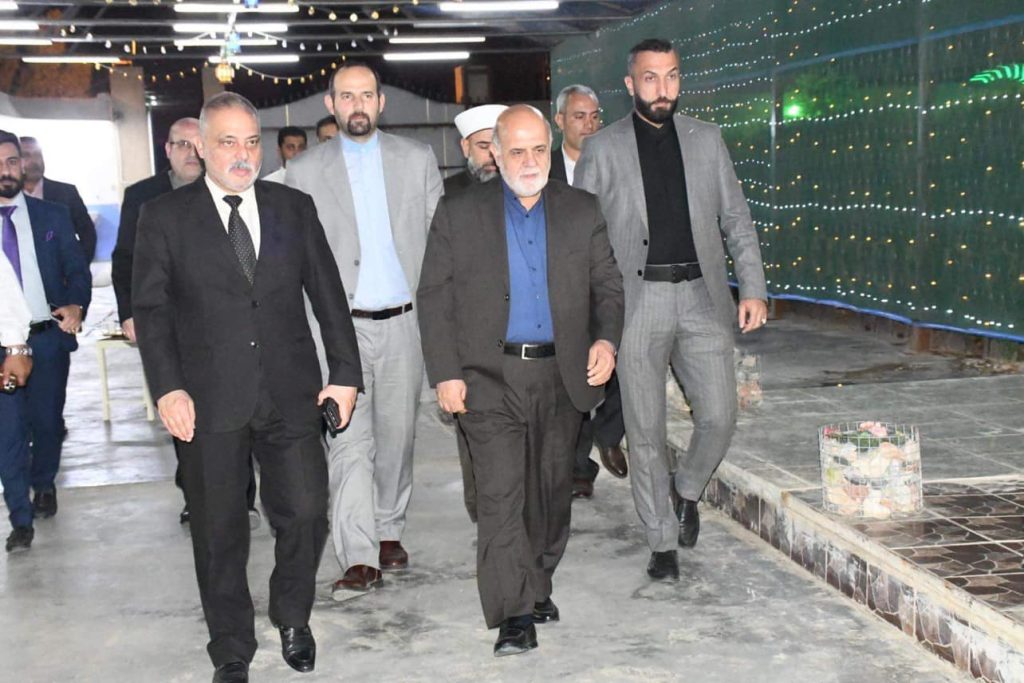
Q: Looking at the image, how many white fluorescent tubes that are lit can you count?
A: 11